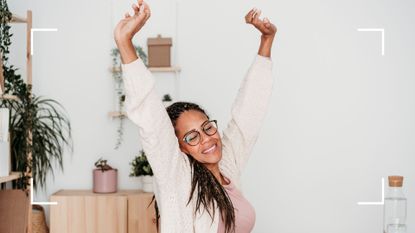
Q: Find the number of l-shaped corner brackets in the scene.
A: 4